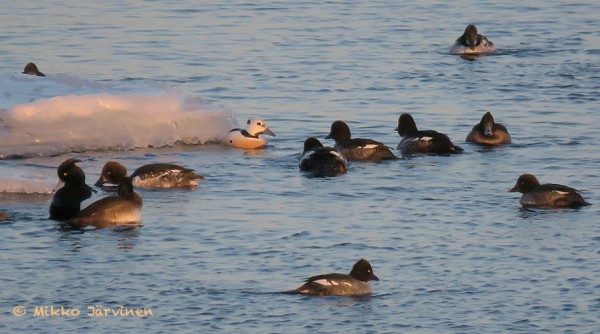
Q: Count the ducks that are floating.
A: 12